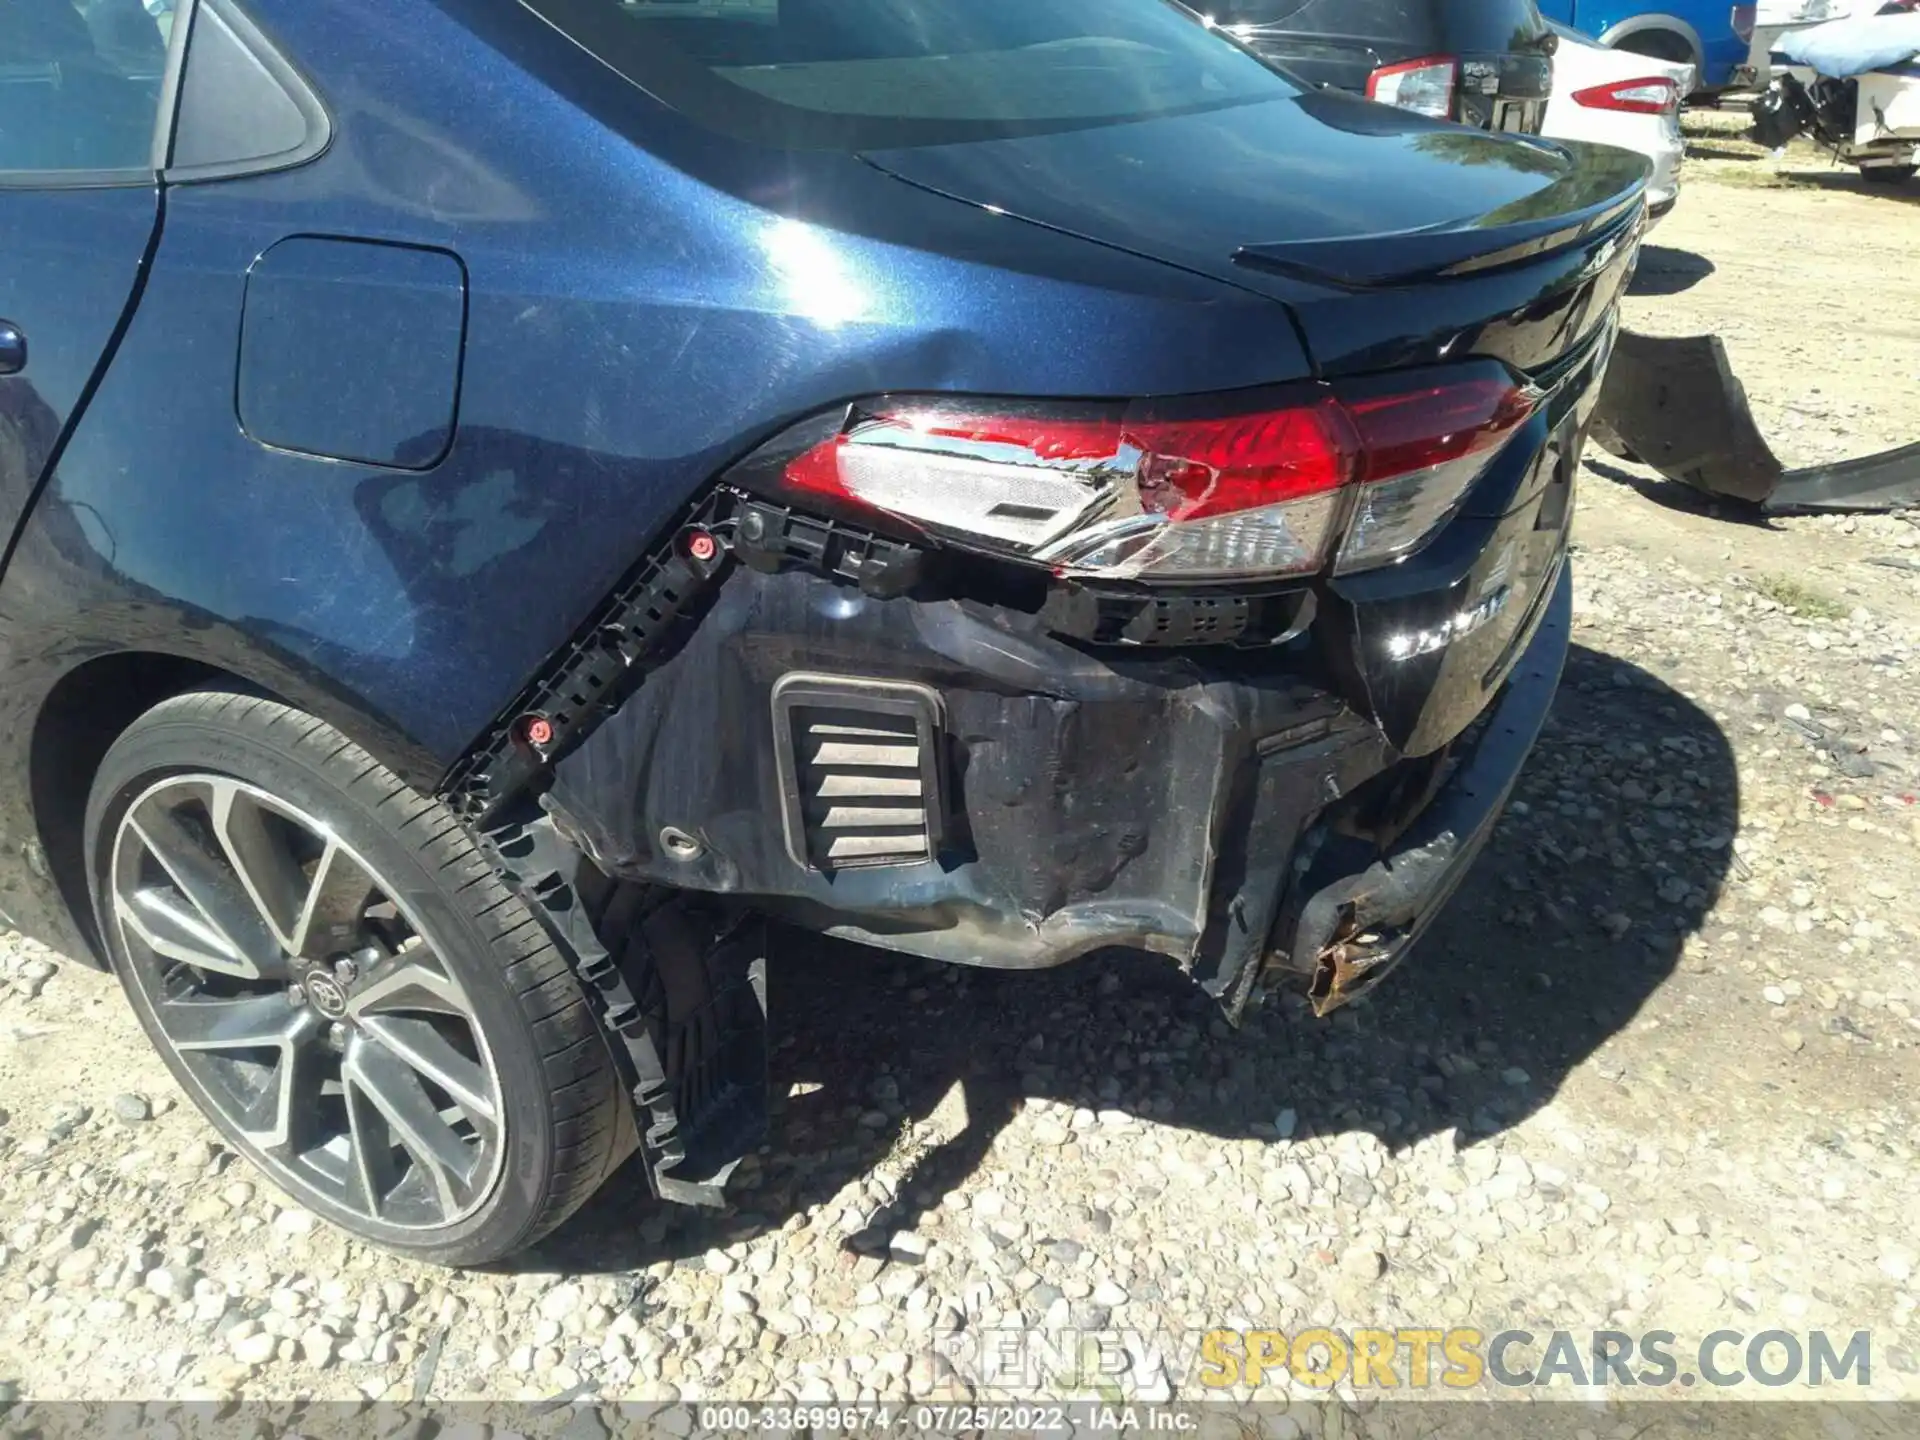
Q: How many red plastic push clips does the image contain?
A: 2